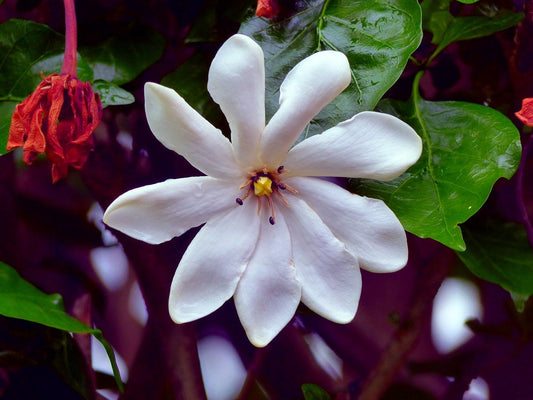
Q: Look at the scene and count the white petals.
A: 9